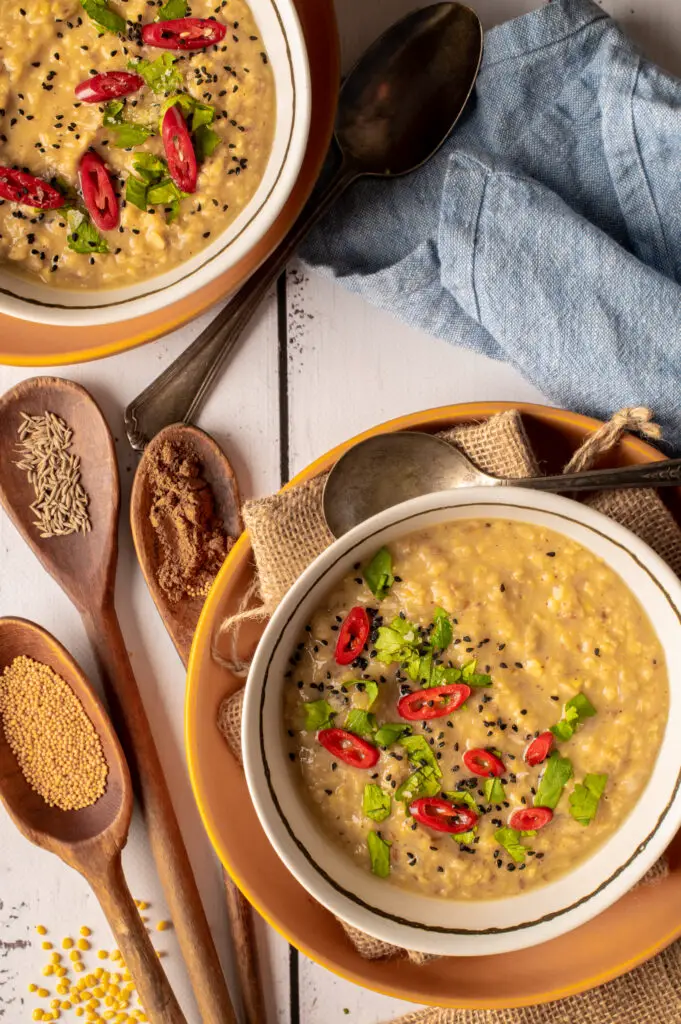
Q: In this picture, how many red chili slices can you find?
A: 12